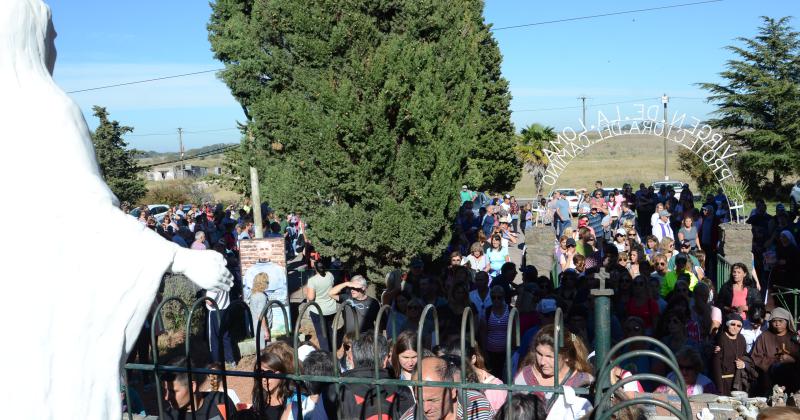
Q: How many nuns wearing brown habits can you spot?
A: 2